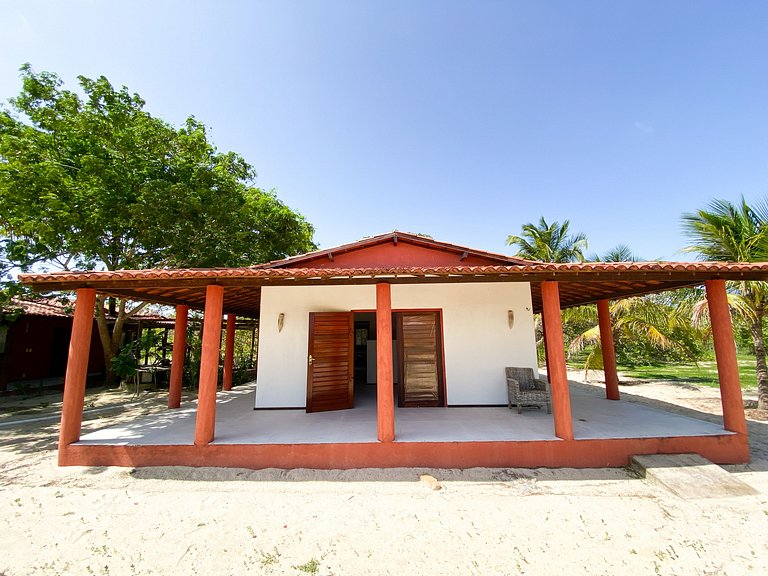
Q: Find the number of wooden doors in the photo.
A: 2